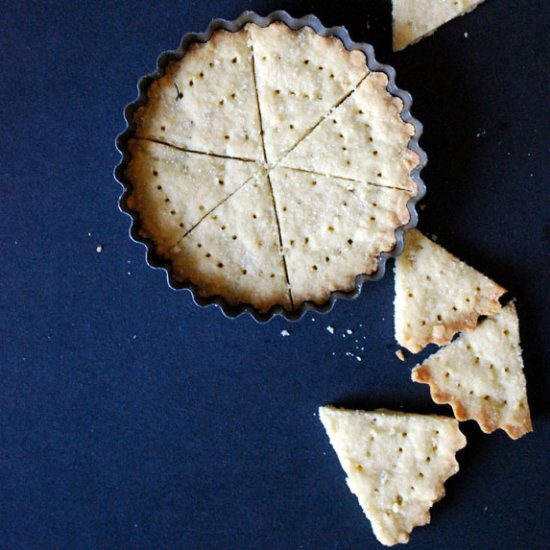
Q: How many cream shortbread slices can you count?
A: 10